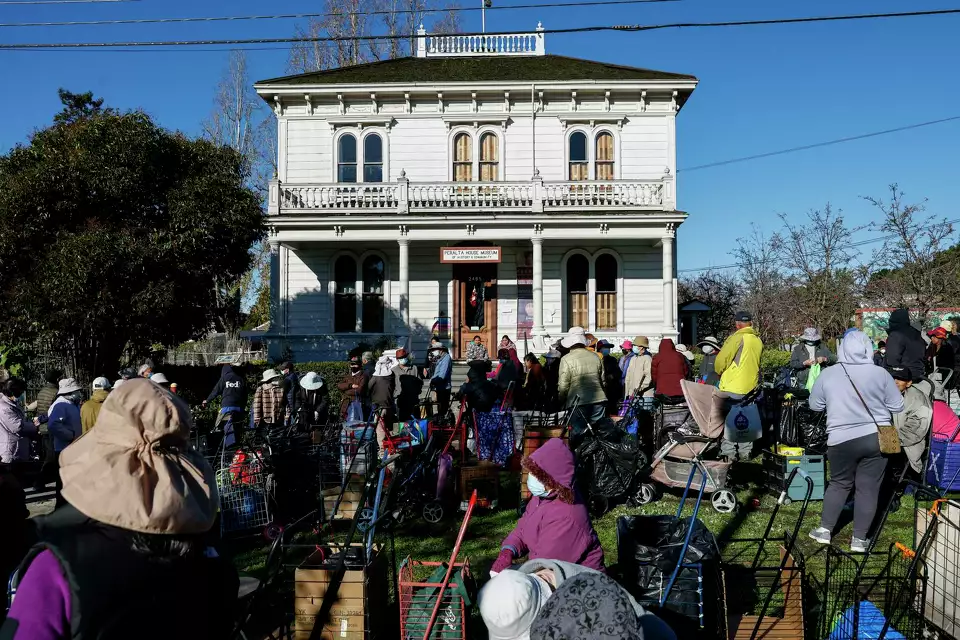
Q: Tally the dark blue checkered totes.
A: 1